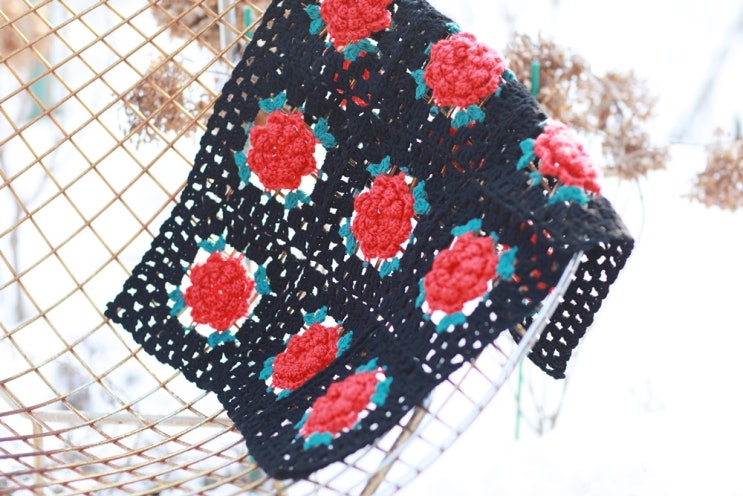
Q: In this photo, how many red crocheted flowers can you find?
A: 9